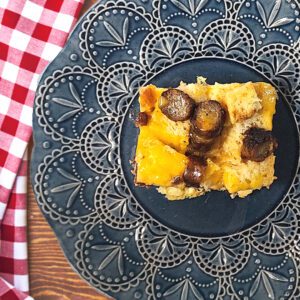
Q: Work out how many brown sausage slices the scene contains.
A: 5